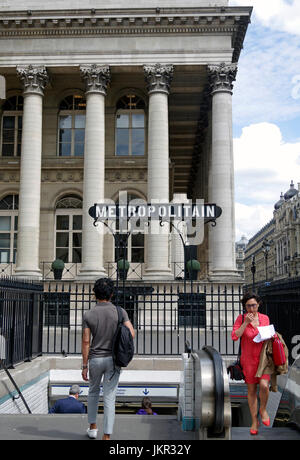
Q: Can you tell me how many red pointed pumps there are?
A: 2